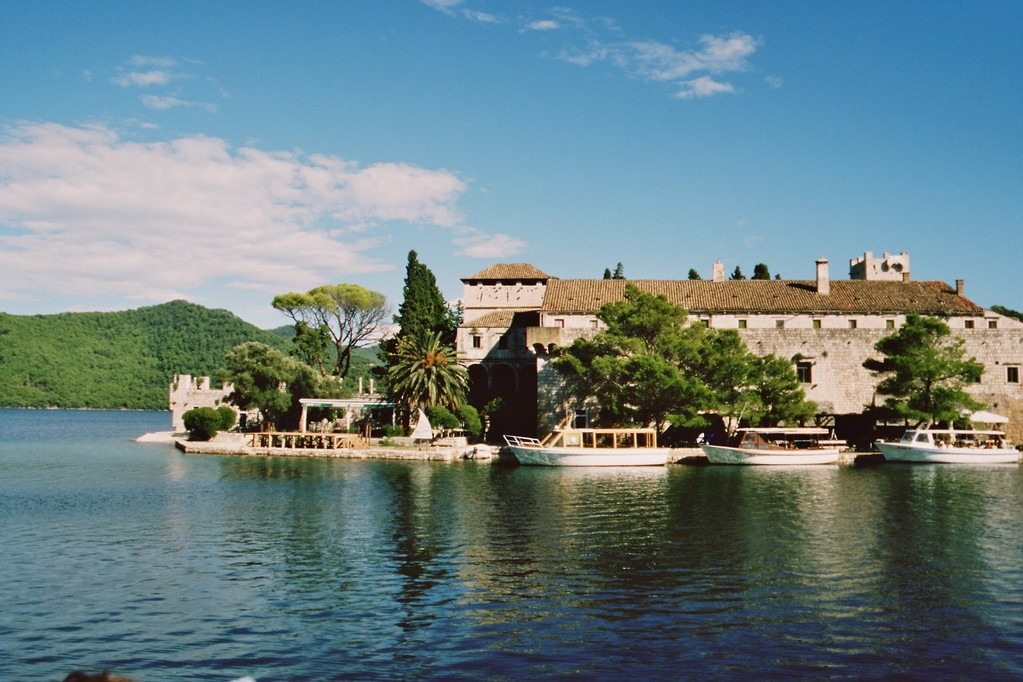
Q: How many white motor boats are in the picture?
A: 3